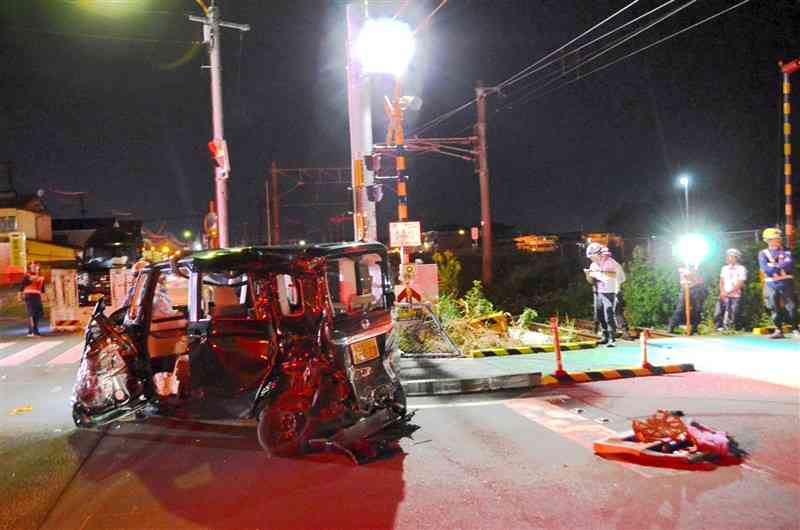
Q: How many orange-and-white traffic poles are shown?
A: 2